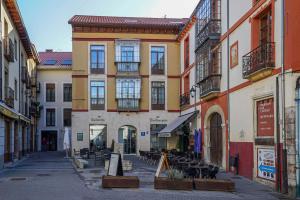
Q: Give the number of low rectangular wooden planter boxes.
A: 3